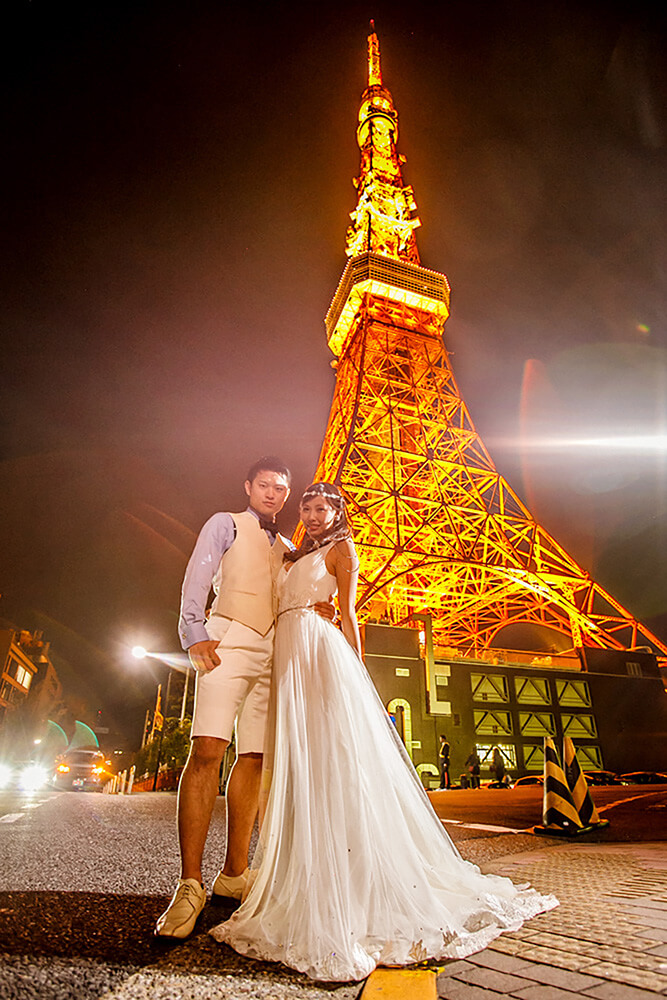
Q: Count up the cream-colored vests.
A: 1